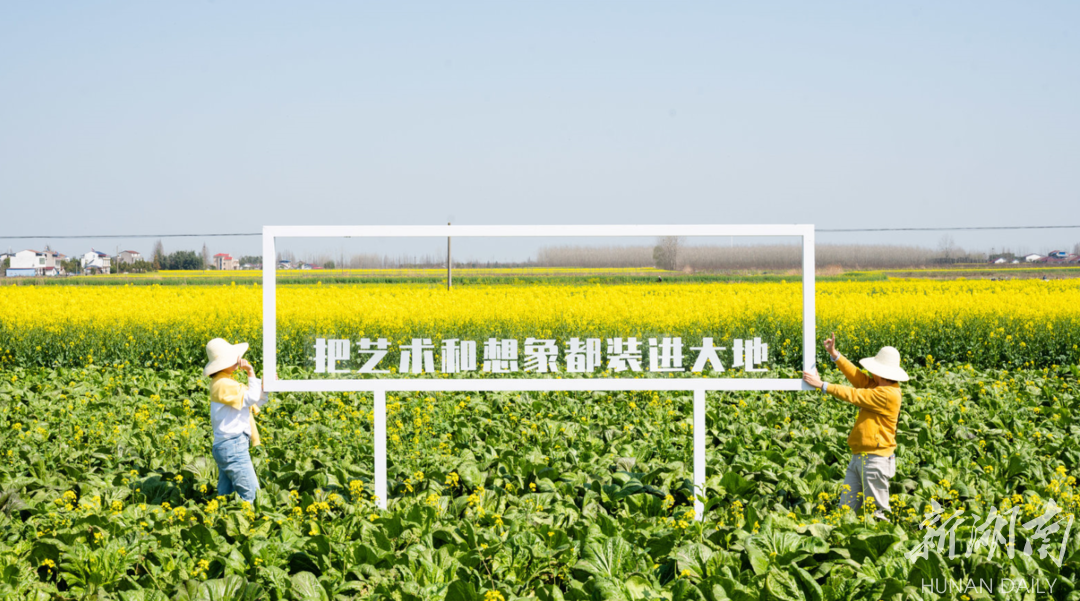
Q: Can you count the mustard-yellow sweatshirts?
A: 1